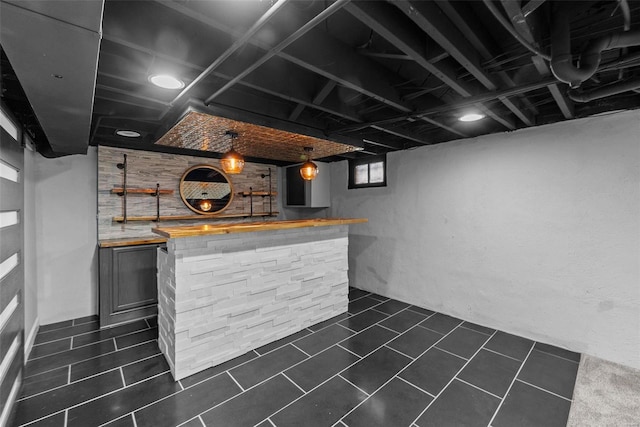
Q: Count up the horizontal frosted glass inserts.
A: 7